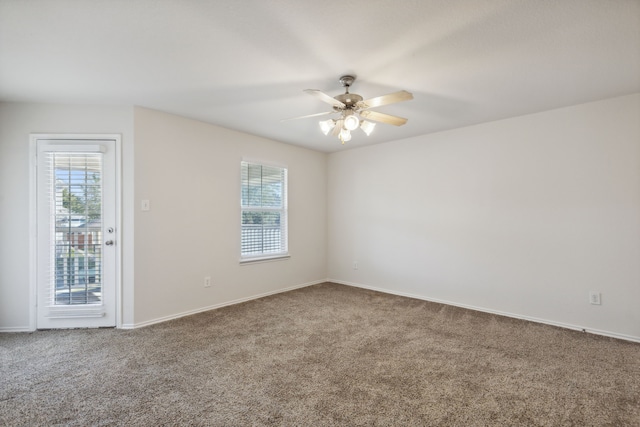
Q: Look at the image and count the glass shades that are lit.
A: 4